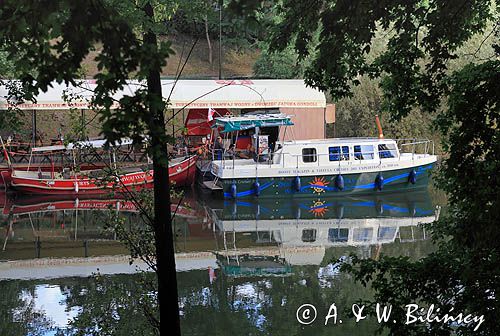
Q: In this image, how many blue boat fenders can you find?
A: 6